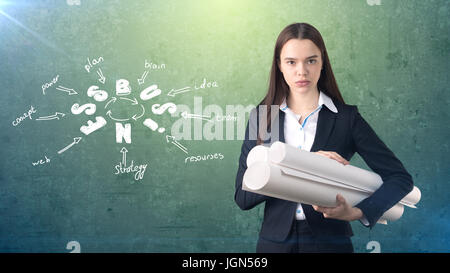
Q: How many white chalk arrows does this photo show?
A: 13